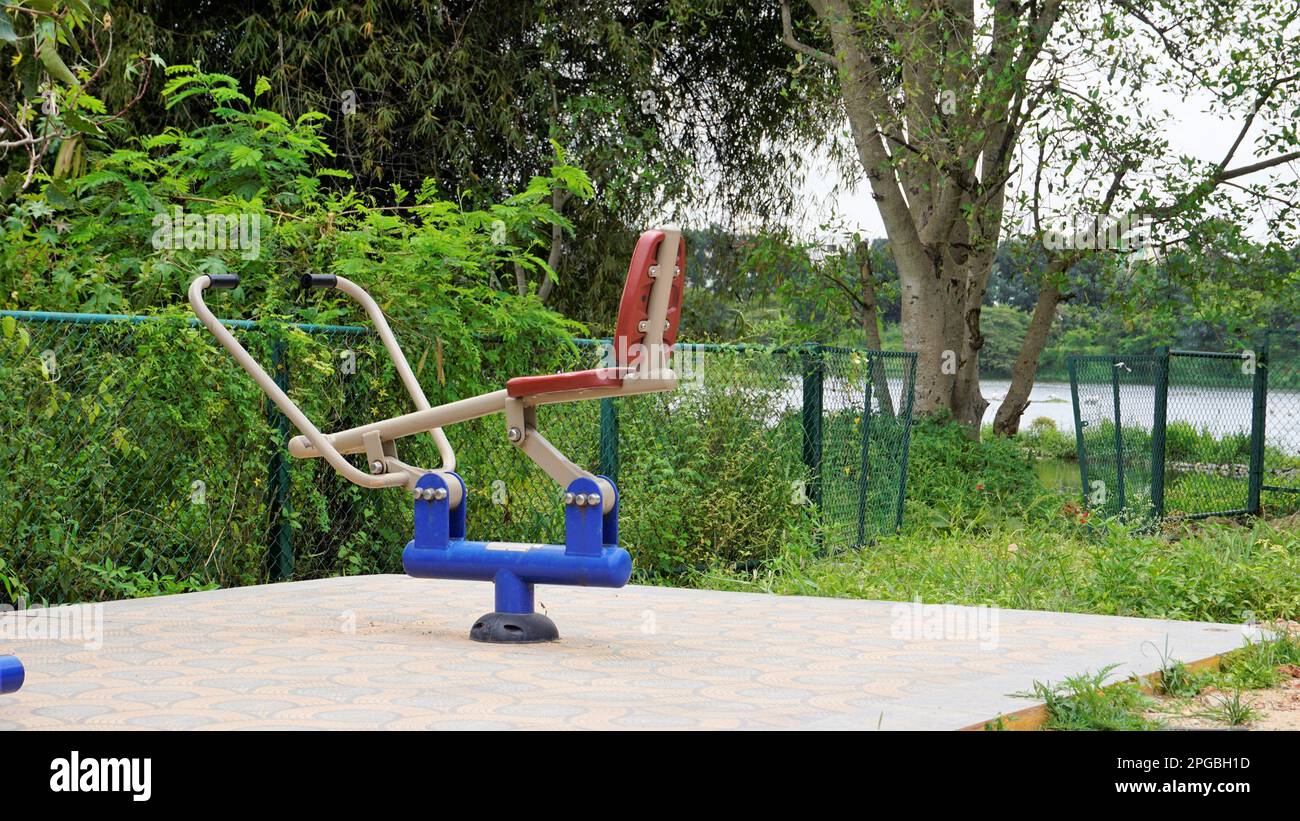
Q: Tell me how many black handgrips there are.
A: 2